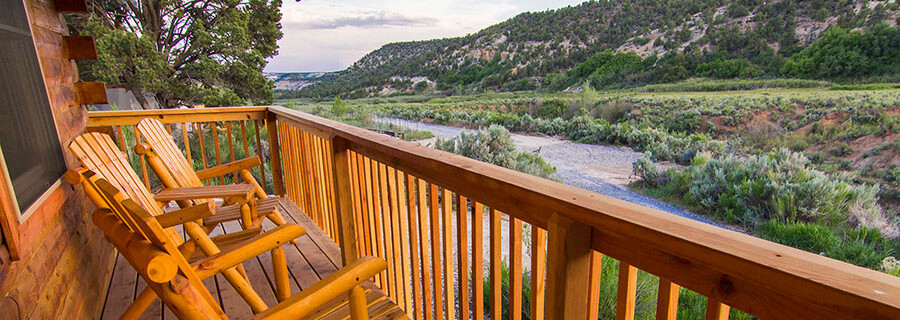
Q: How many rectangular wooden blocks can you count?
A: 3